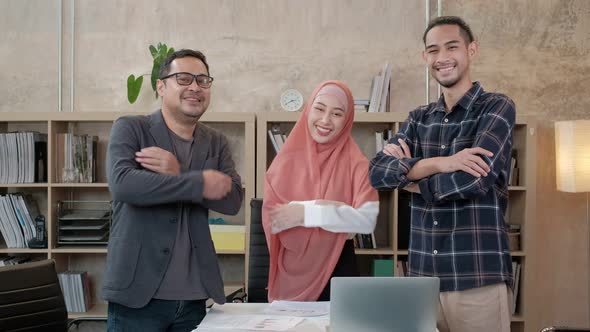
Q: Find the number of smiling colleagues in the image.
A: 3